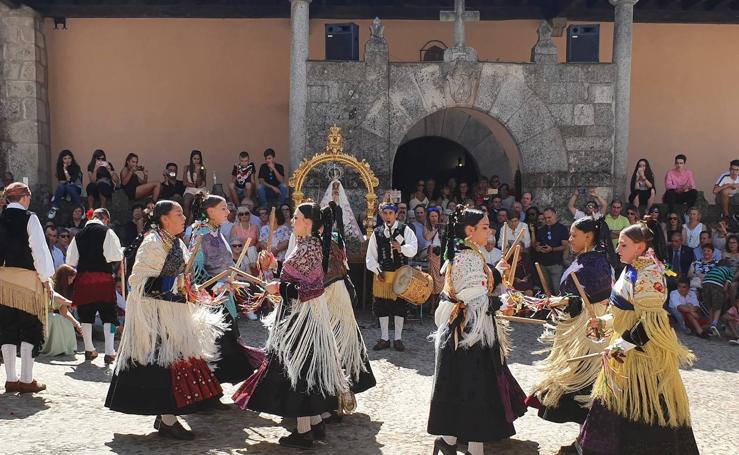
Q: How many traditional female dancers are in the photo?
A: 7